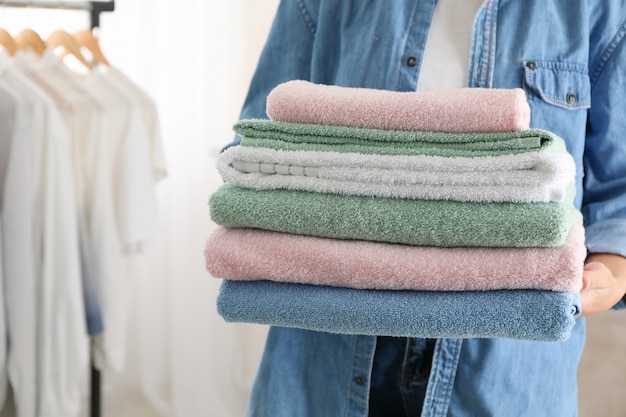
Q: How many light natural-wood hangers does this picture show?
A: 4